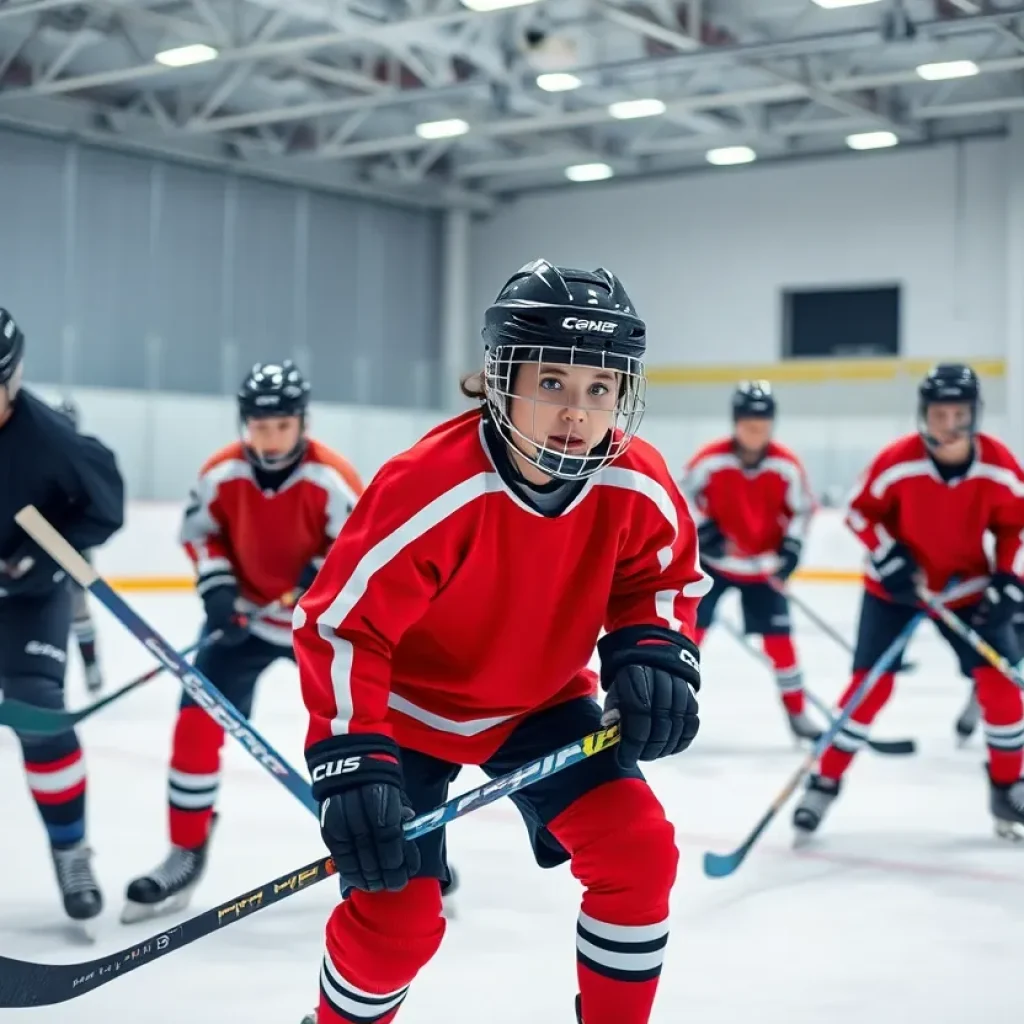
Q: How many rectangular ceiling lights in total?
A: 10